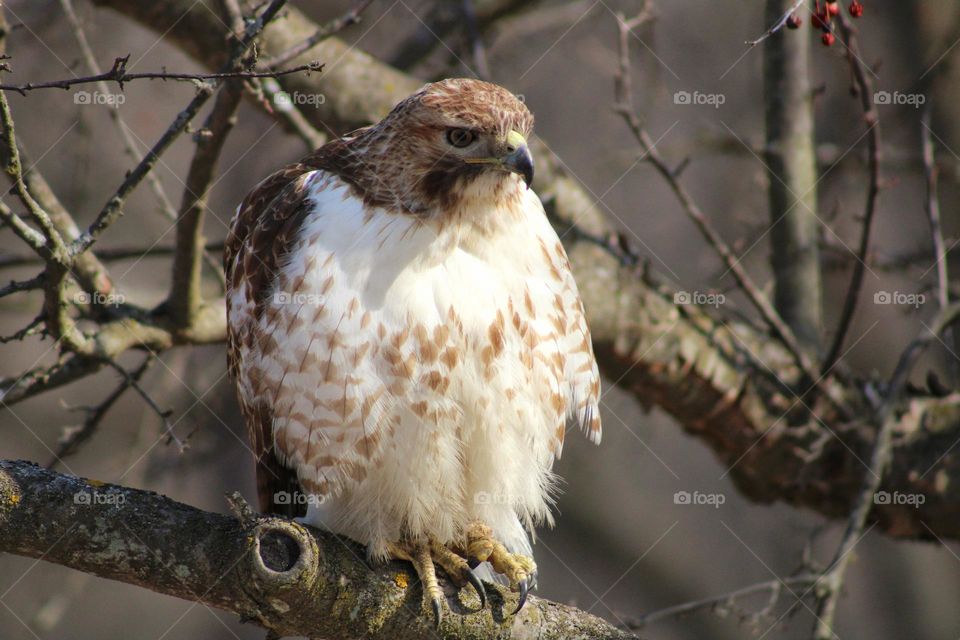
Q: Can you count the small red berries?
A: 5